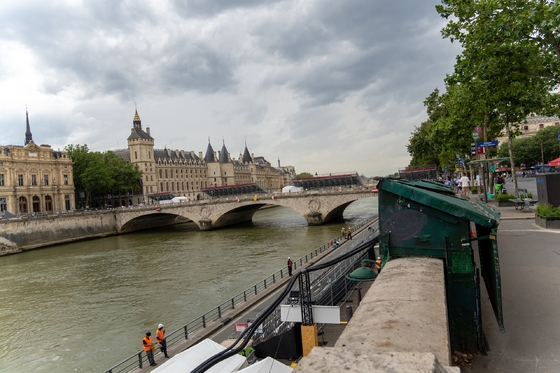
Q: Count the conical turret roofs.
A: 3